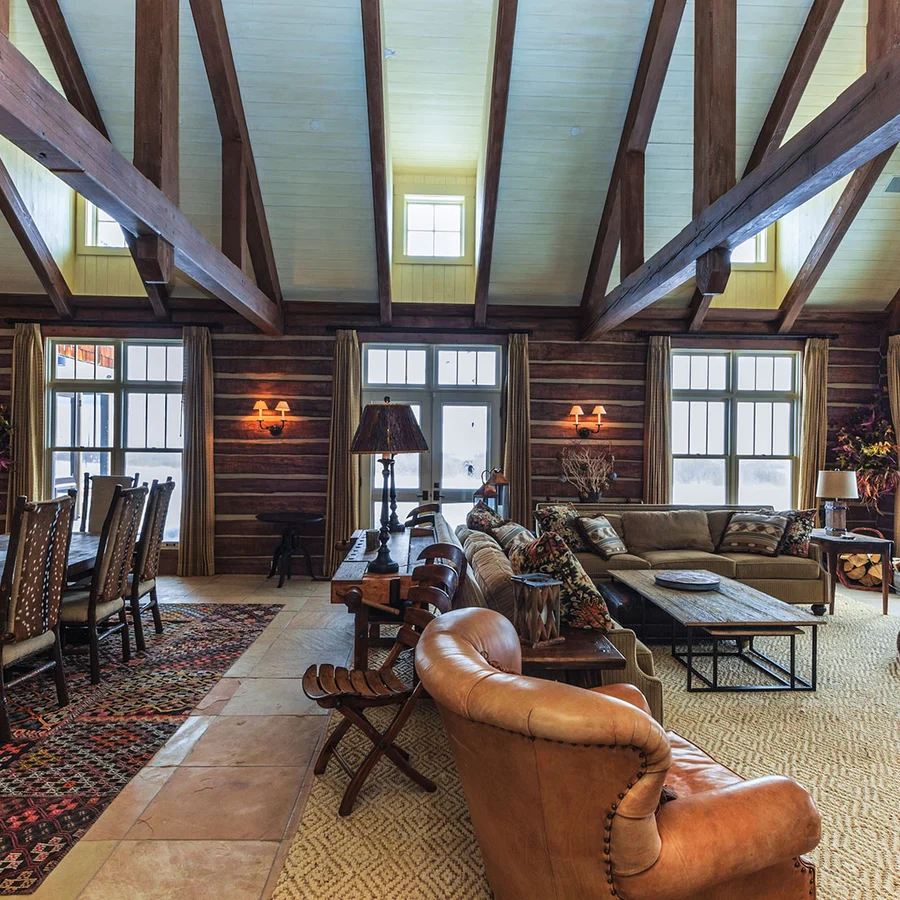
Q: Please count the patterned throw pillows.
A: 7